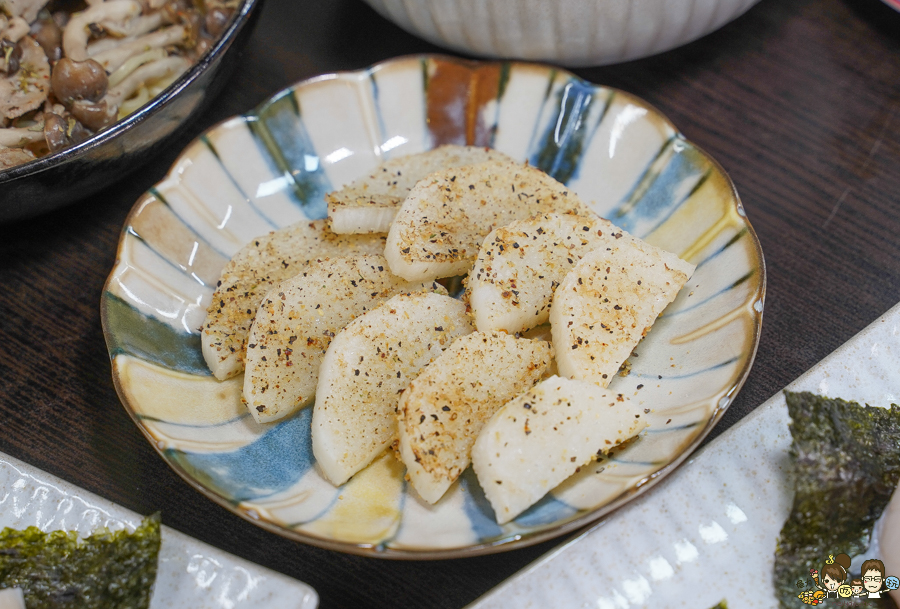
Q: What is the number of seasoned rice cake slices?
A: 9